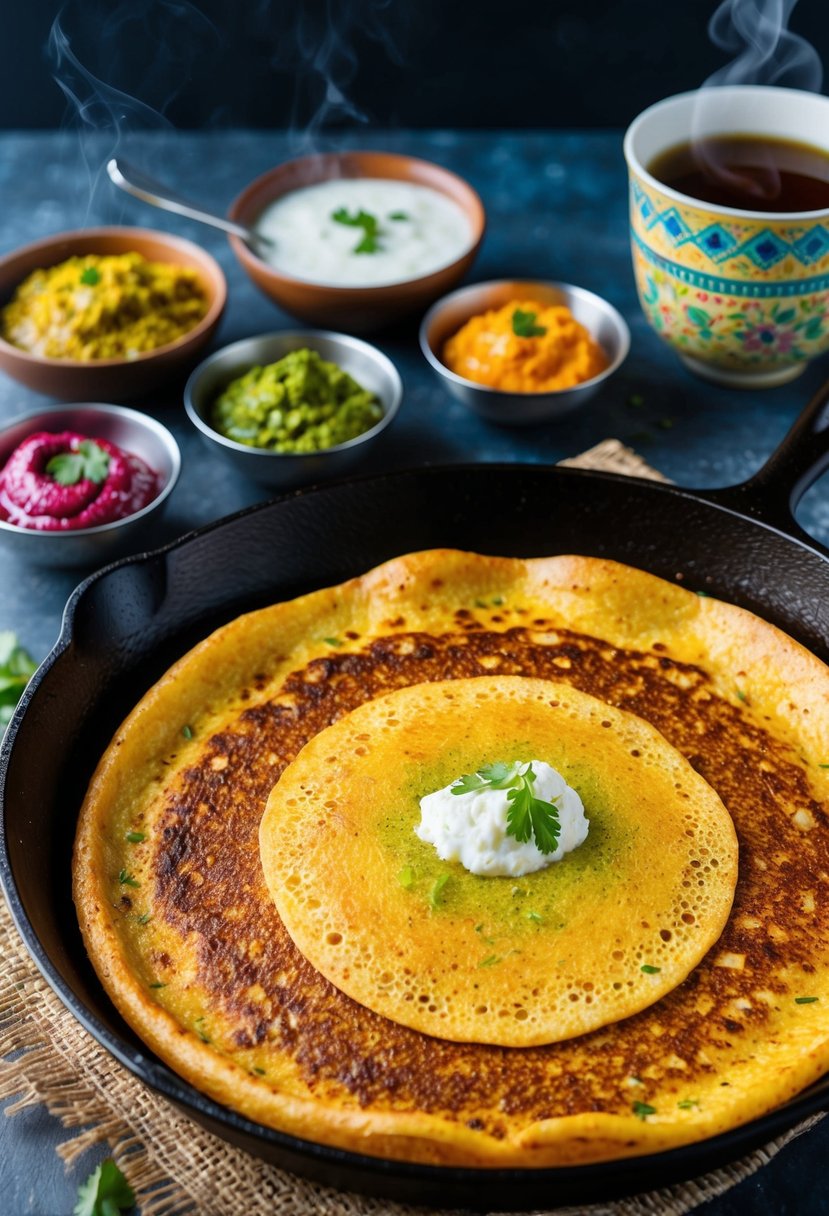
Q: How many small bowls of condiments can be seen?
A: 5